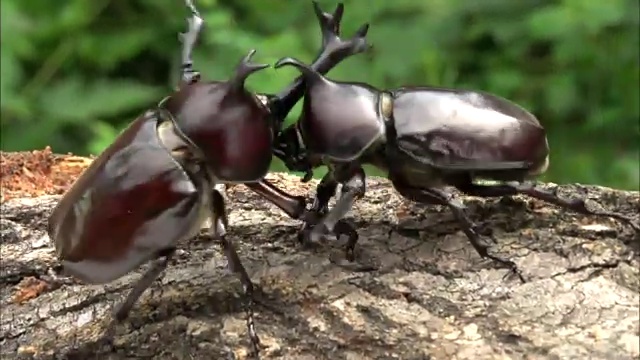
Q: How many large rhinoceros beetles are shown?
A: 2